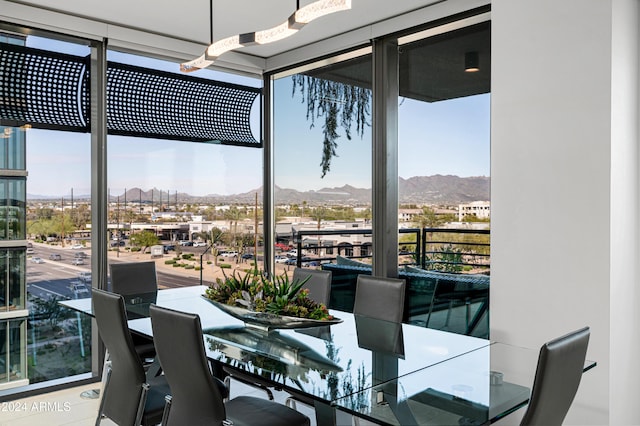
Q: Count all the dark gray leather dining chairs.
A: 6